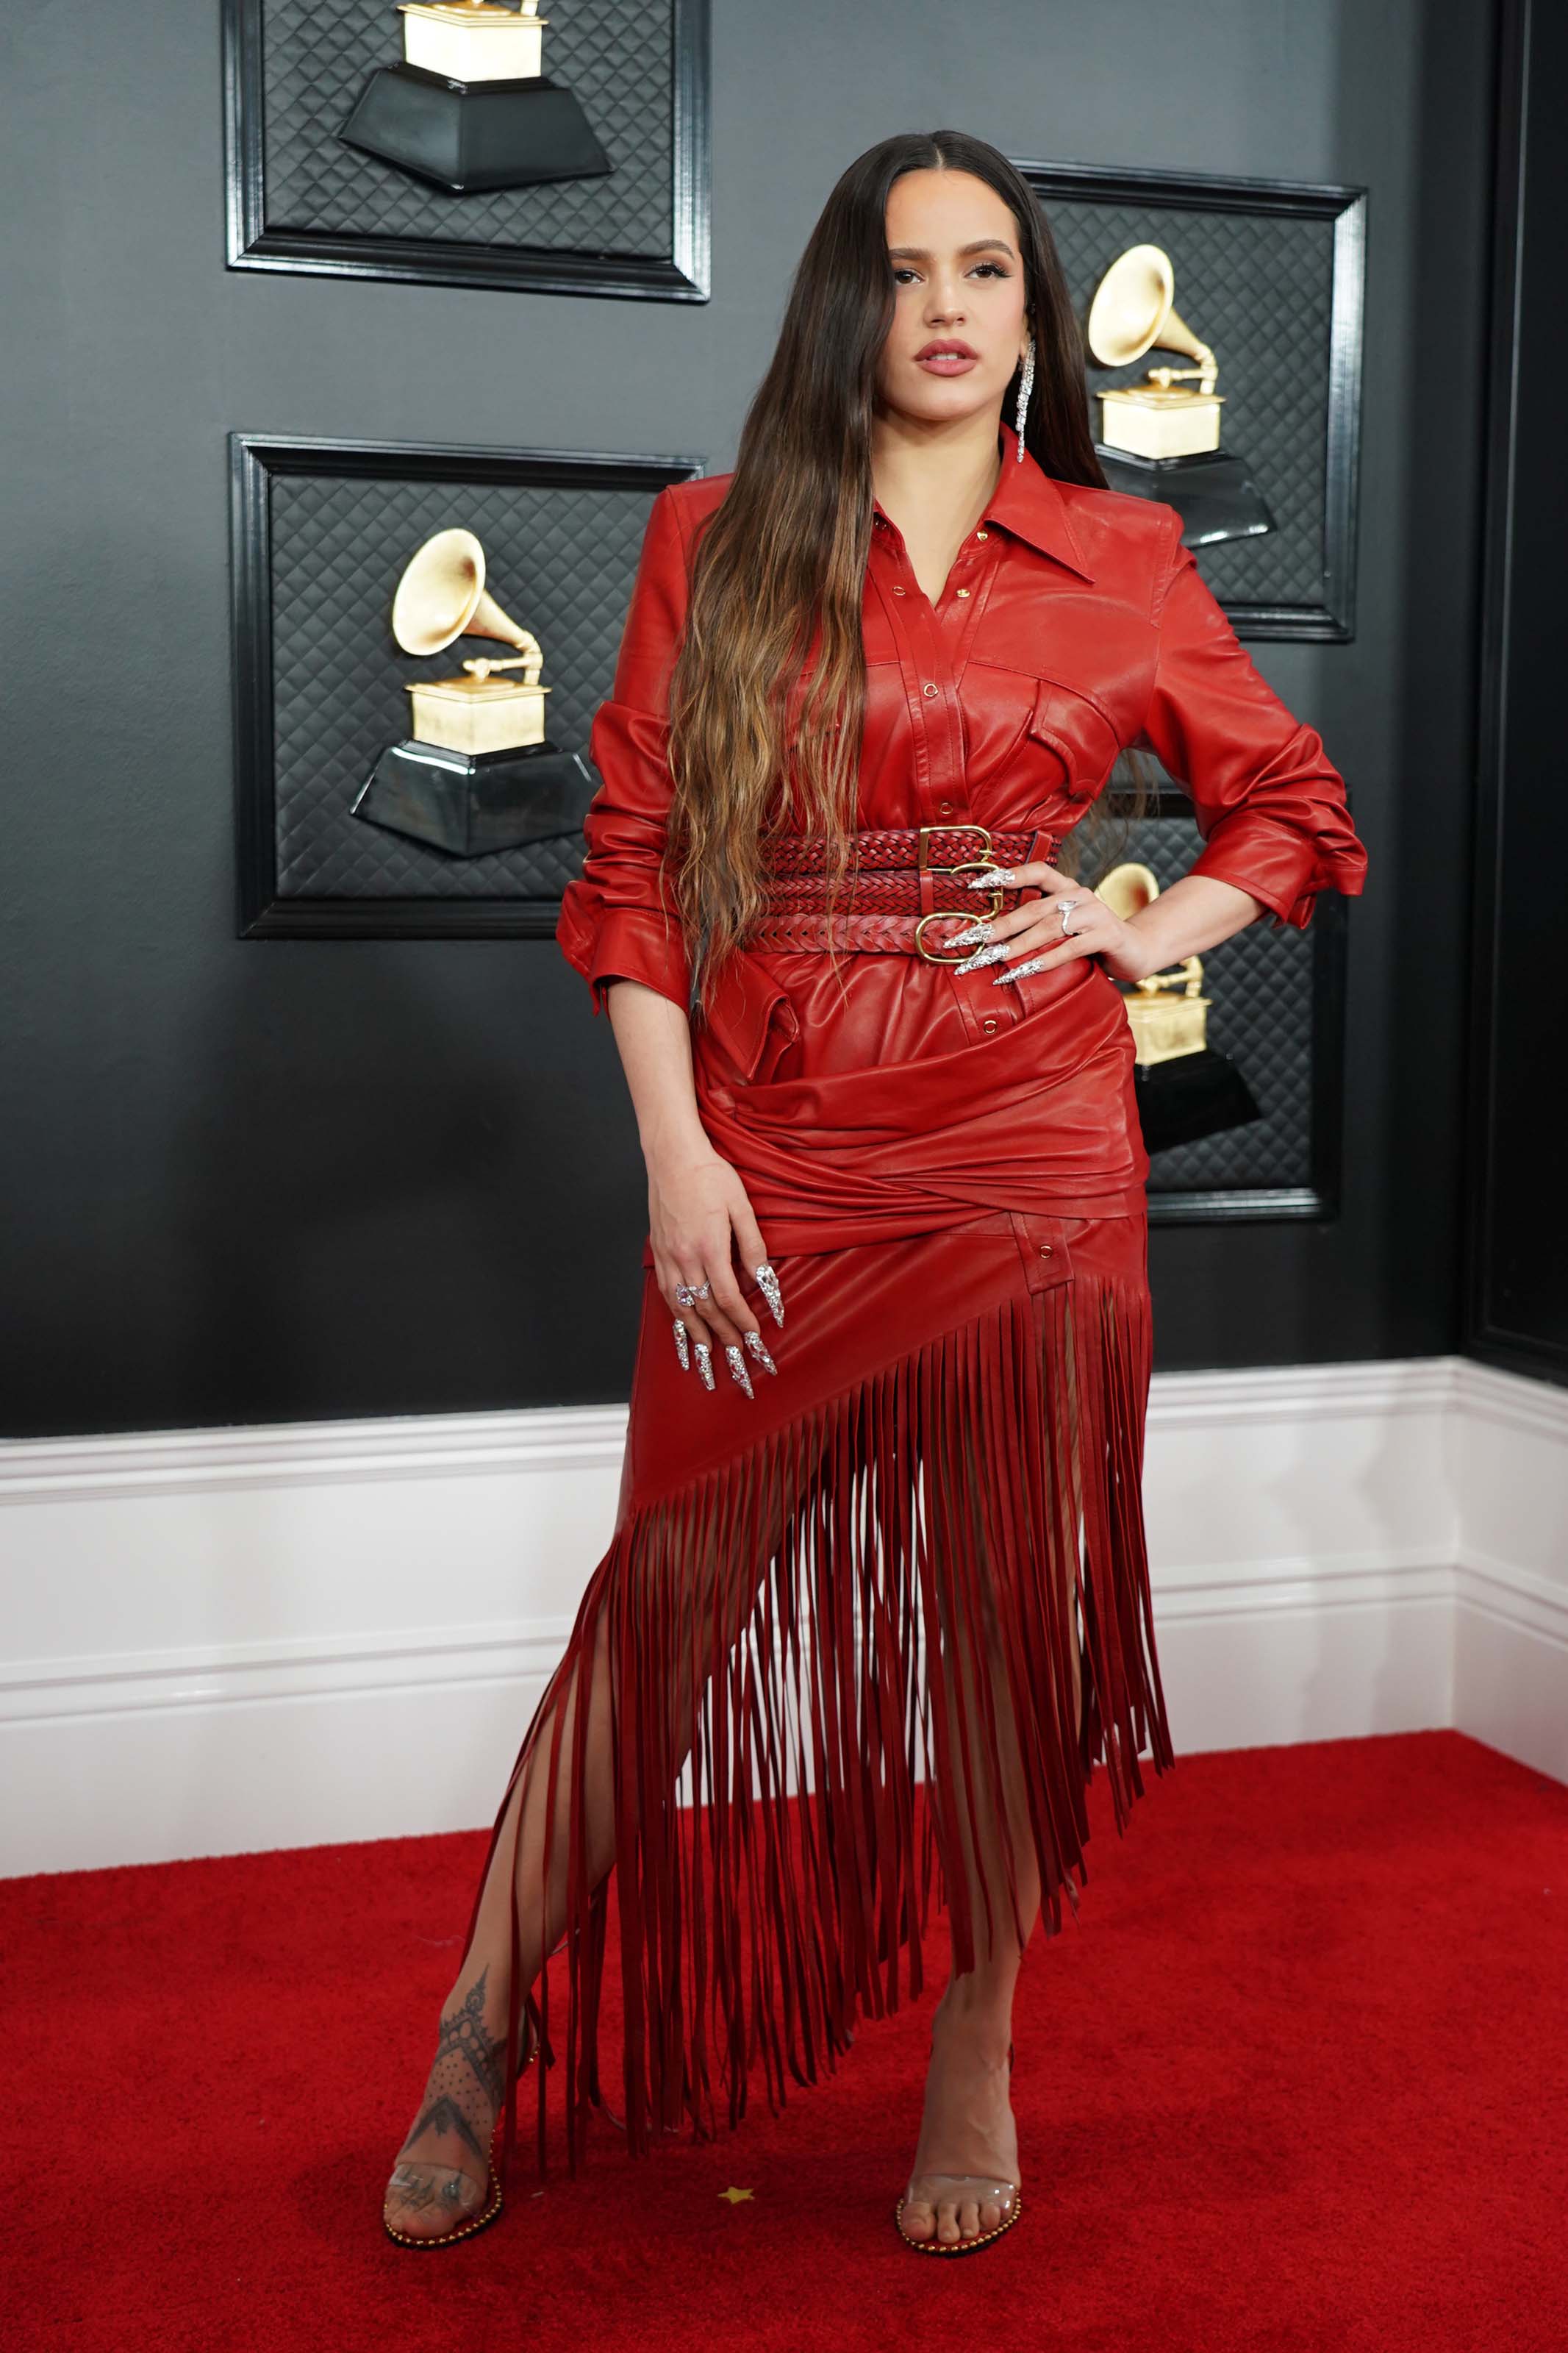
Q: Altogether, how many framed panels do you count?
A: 4